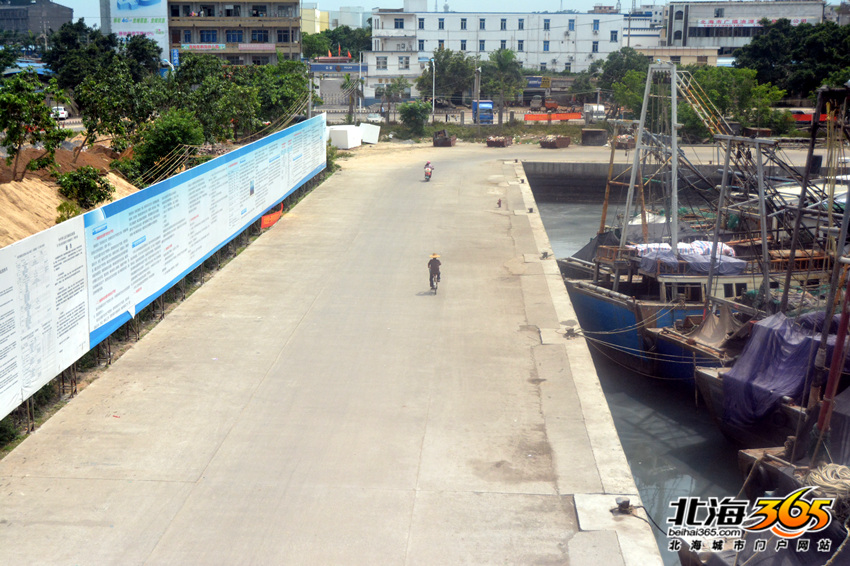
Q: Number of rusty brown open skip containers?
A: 4